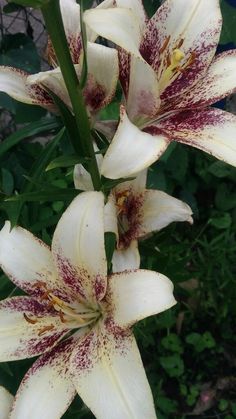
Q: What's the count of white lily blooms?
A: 4